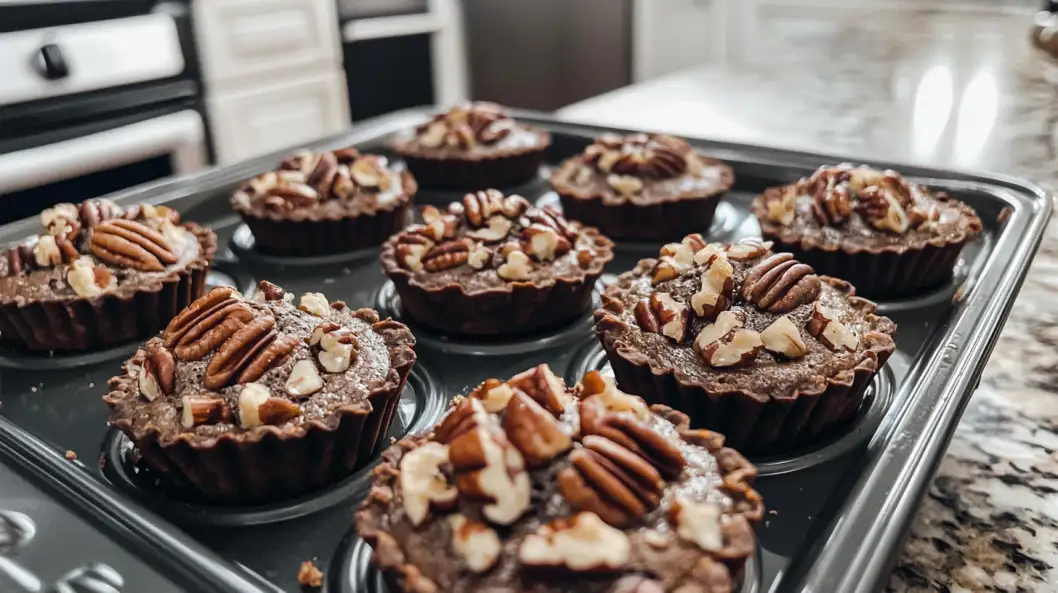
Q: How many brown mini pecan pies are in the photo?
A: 9